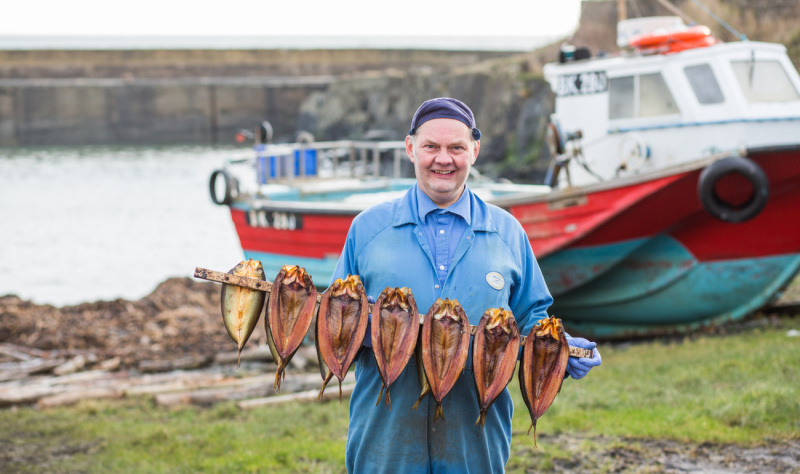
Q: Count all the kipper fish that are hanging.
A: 7